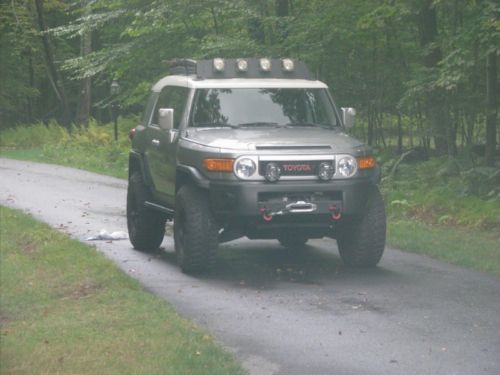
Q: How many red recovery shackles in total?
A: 2